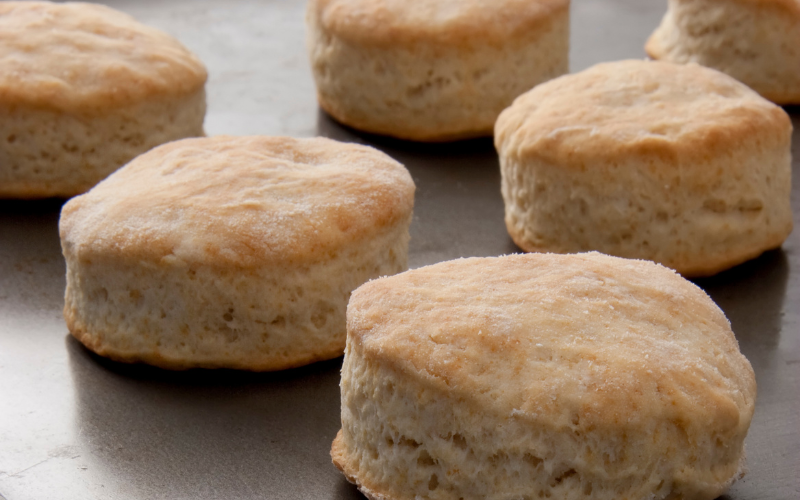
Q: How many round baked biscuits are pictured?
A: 6